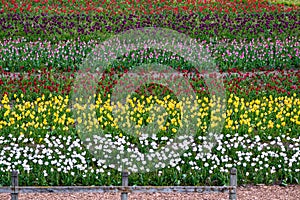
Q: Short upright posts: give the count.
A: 3